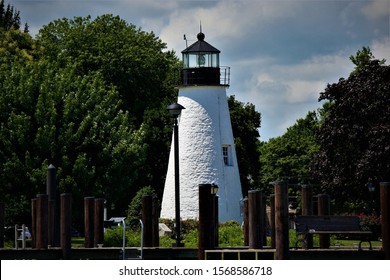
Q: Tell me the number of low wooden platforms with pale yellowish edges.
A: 1